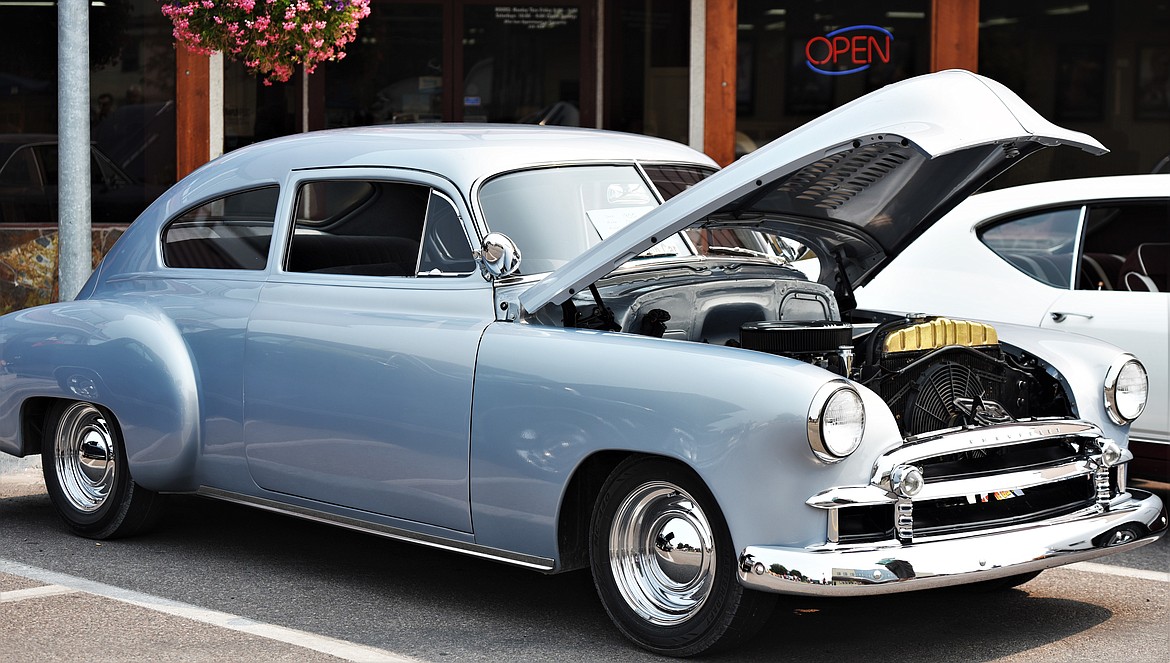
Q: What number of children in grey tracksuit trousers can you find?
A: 0